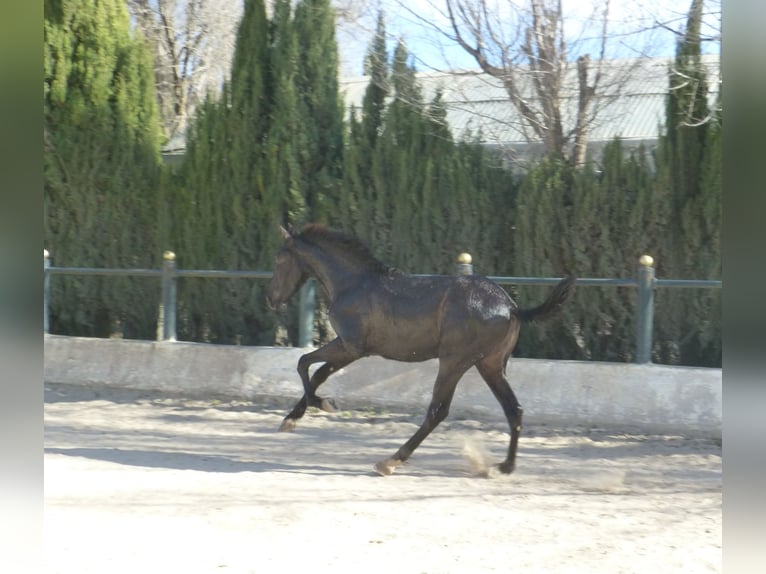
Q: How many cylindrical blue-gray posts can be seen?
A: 5